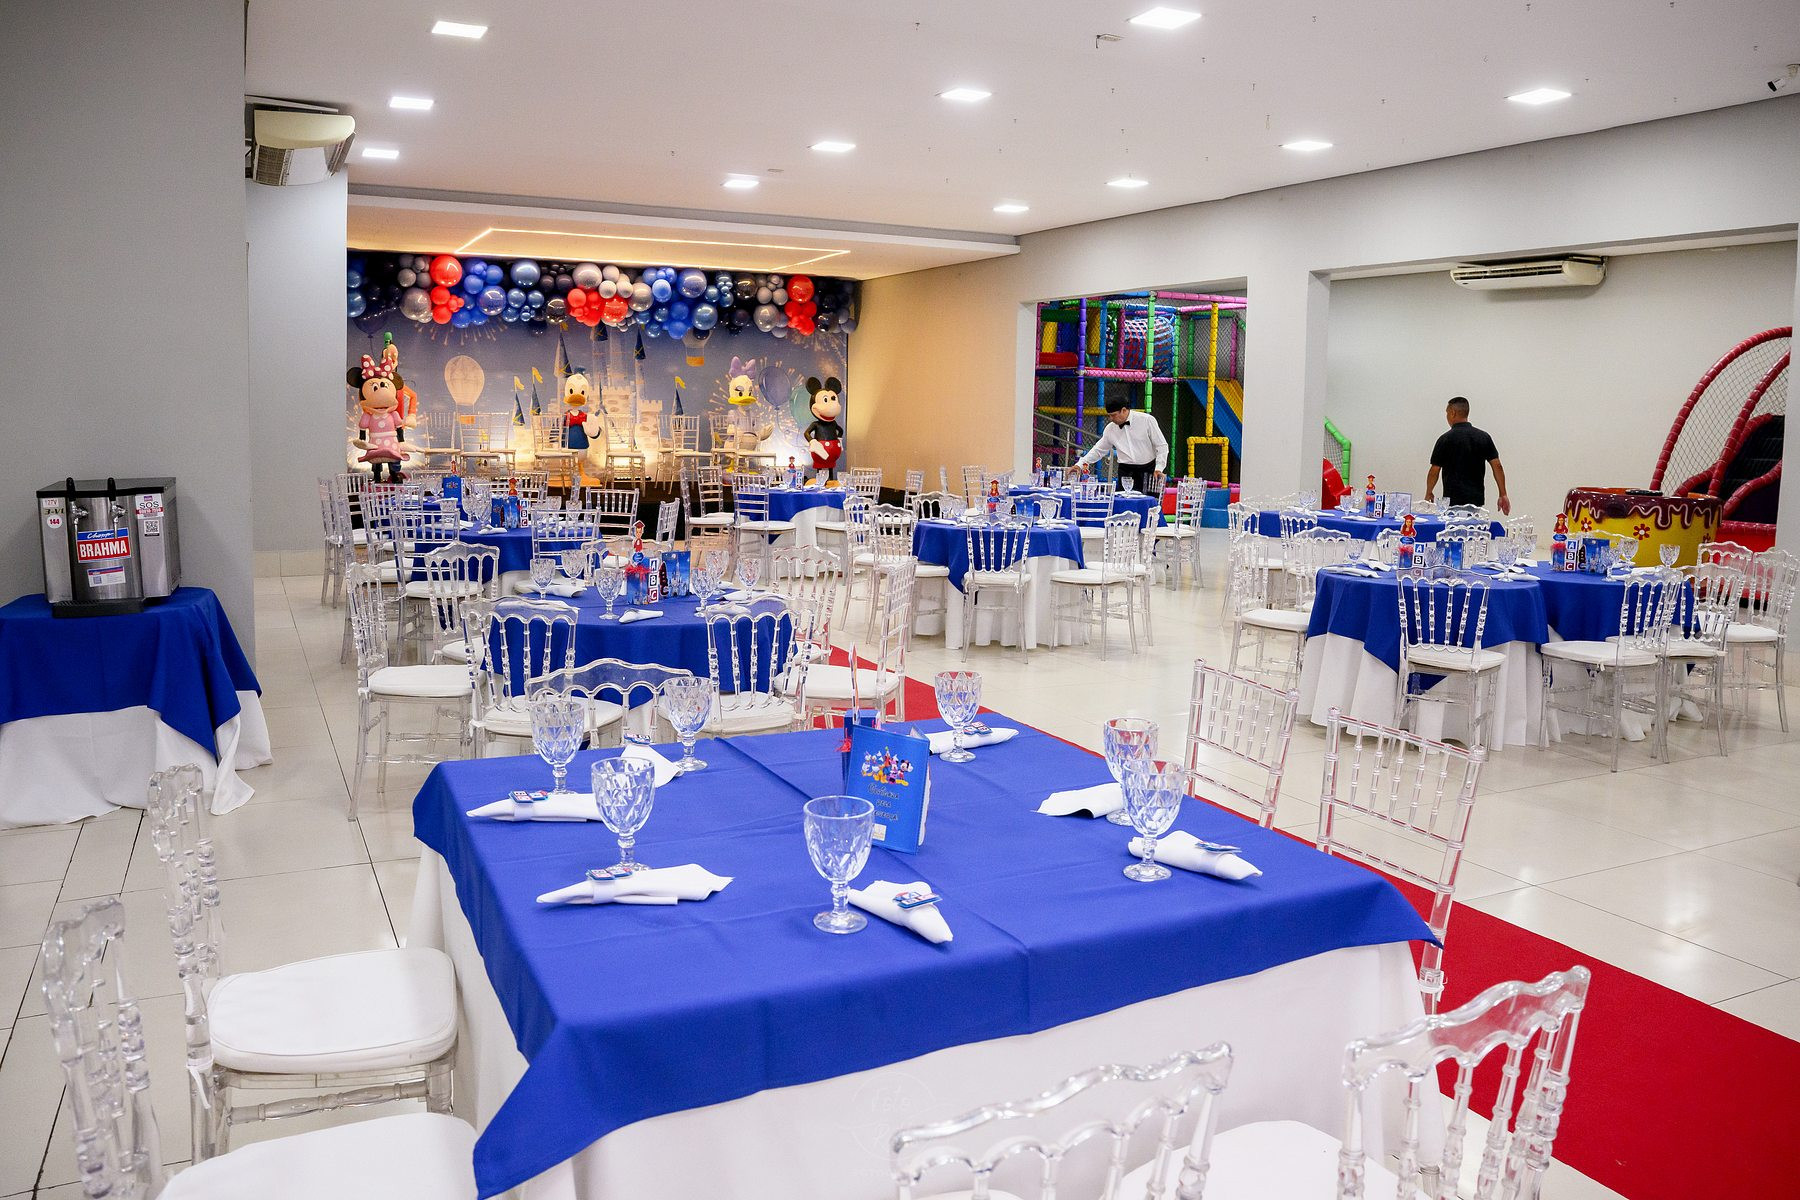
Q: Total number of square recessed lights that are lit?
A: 11